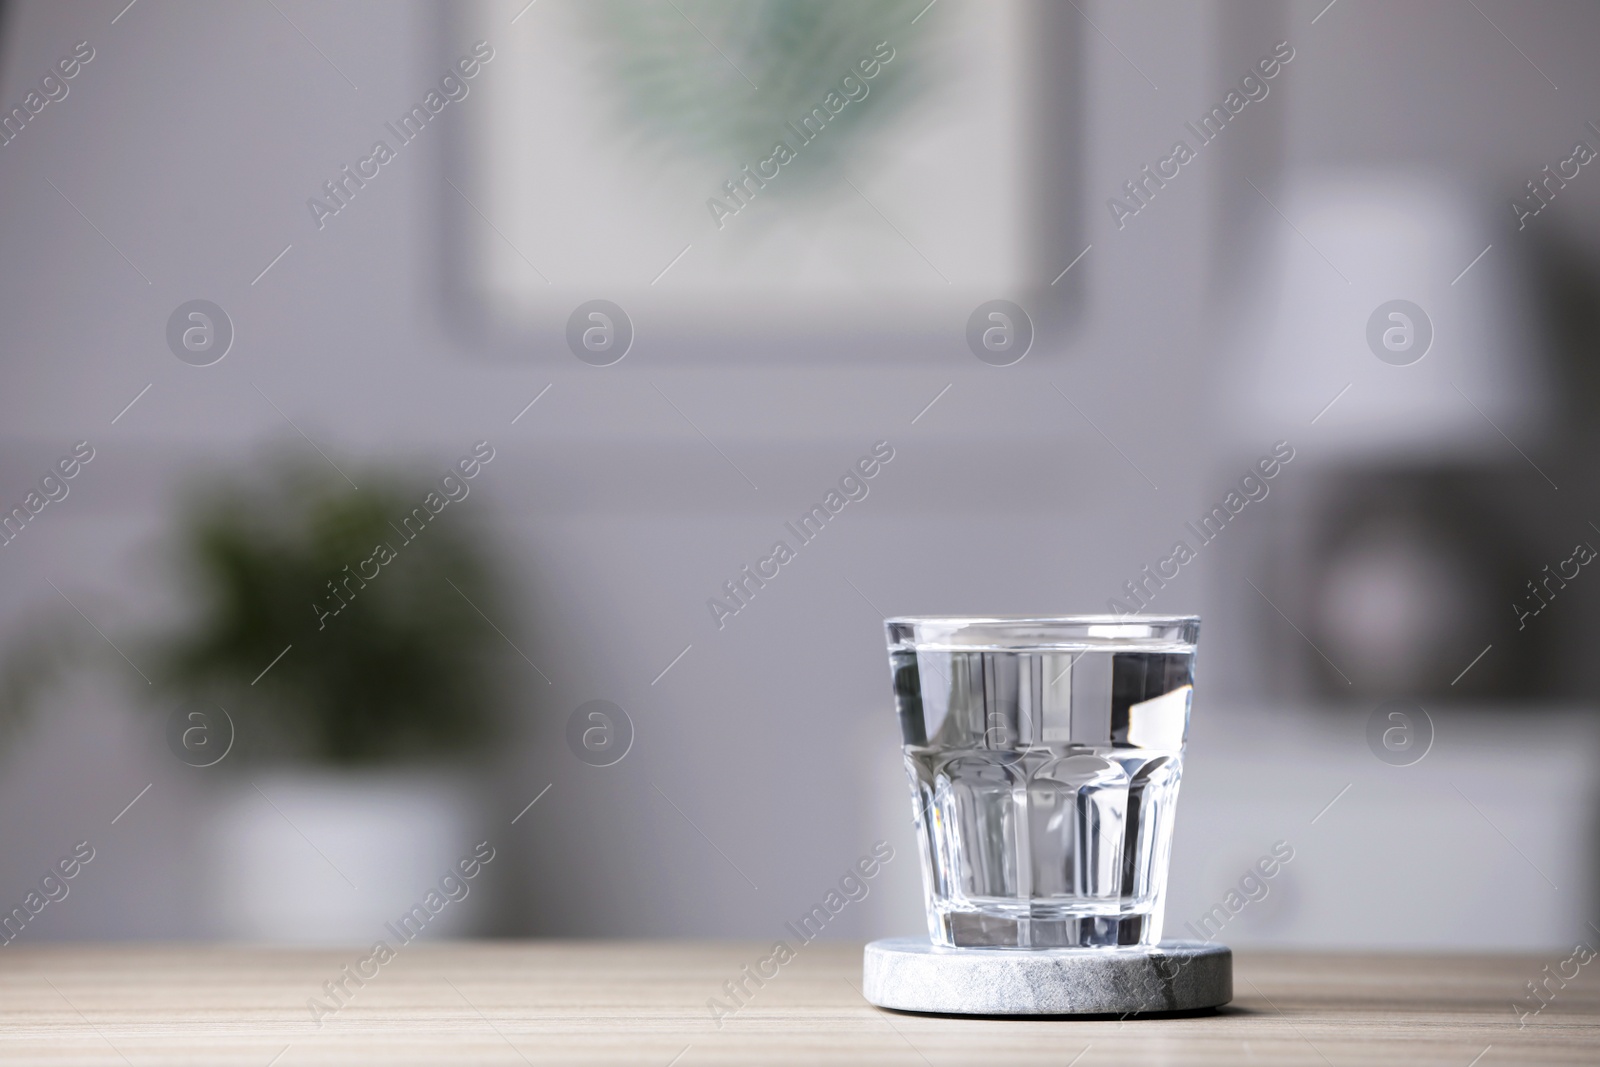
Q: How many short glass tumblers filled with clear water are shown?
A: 1